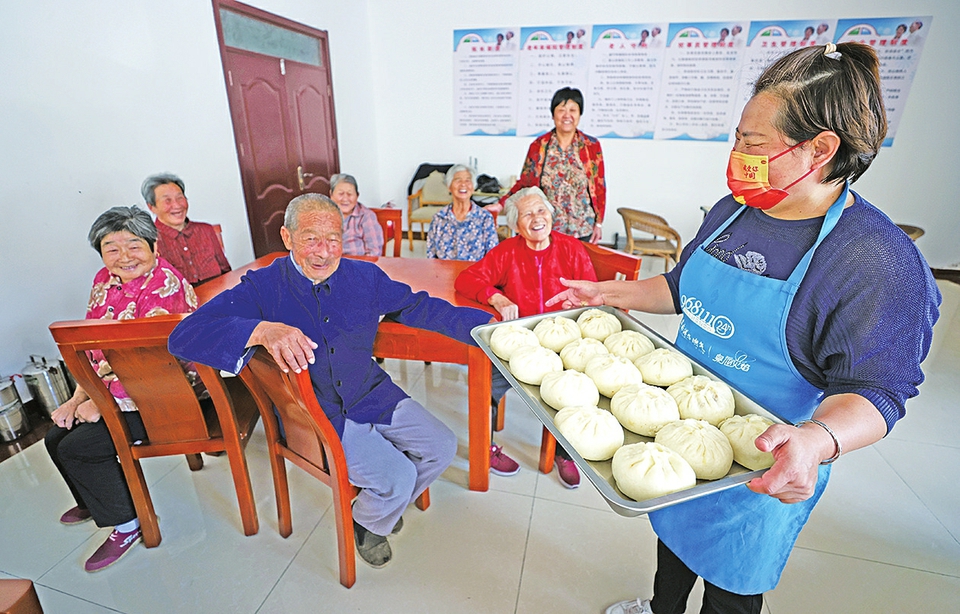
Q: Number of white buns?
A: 15